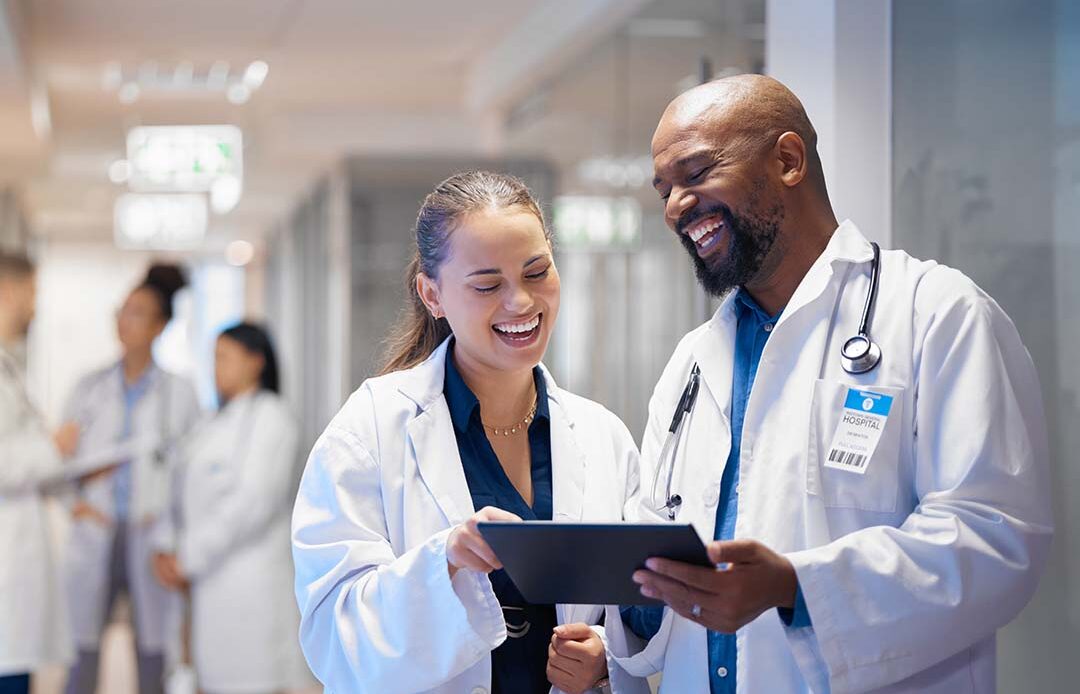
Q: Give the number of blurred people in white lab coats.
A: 3